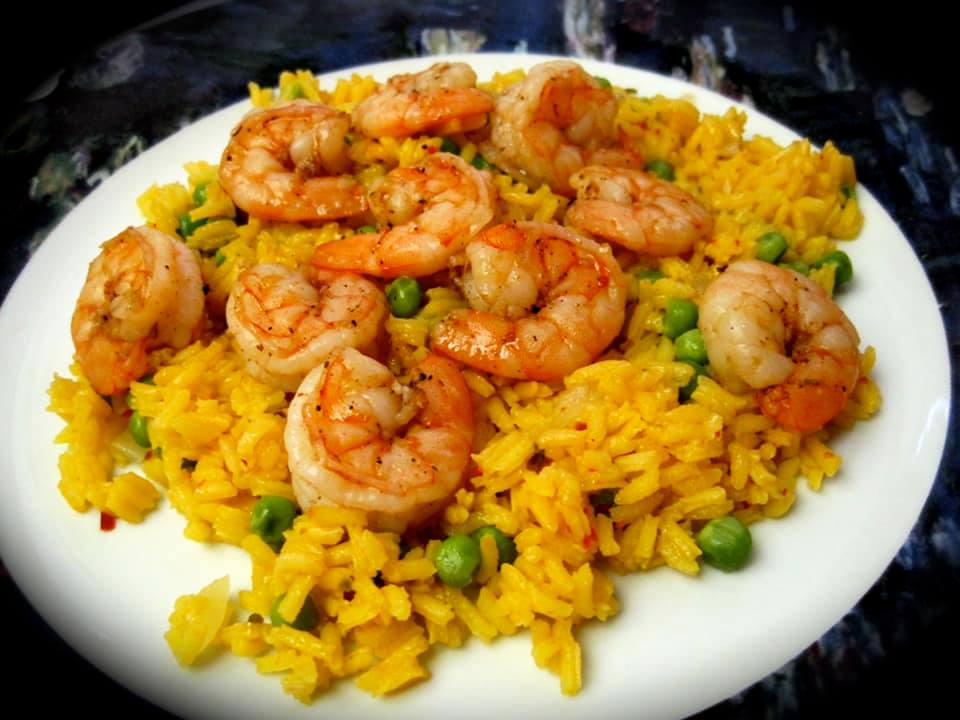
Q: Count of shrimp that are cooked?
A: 10